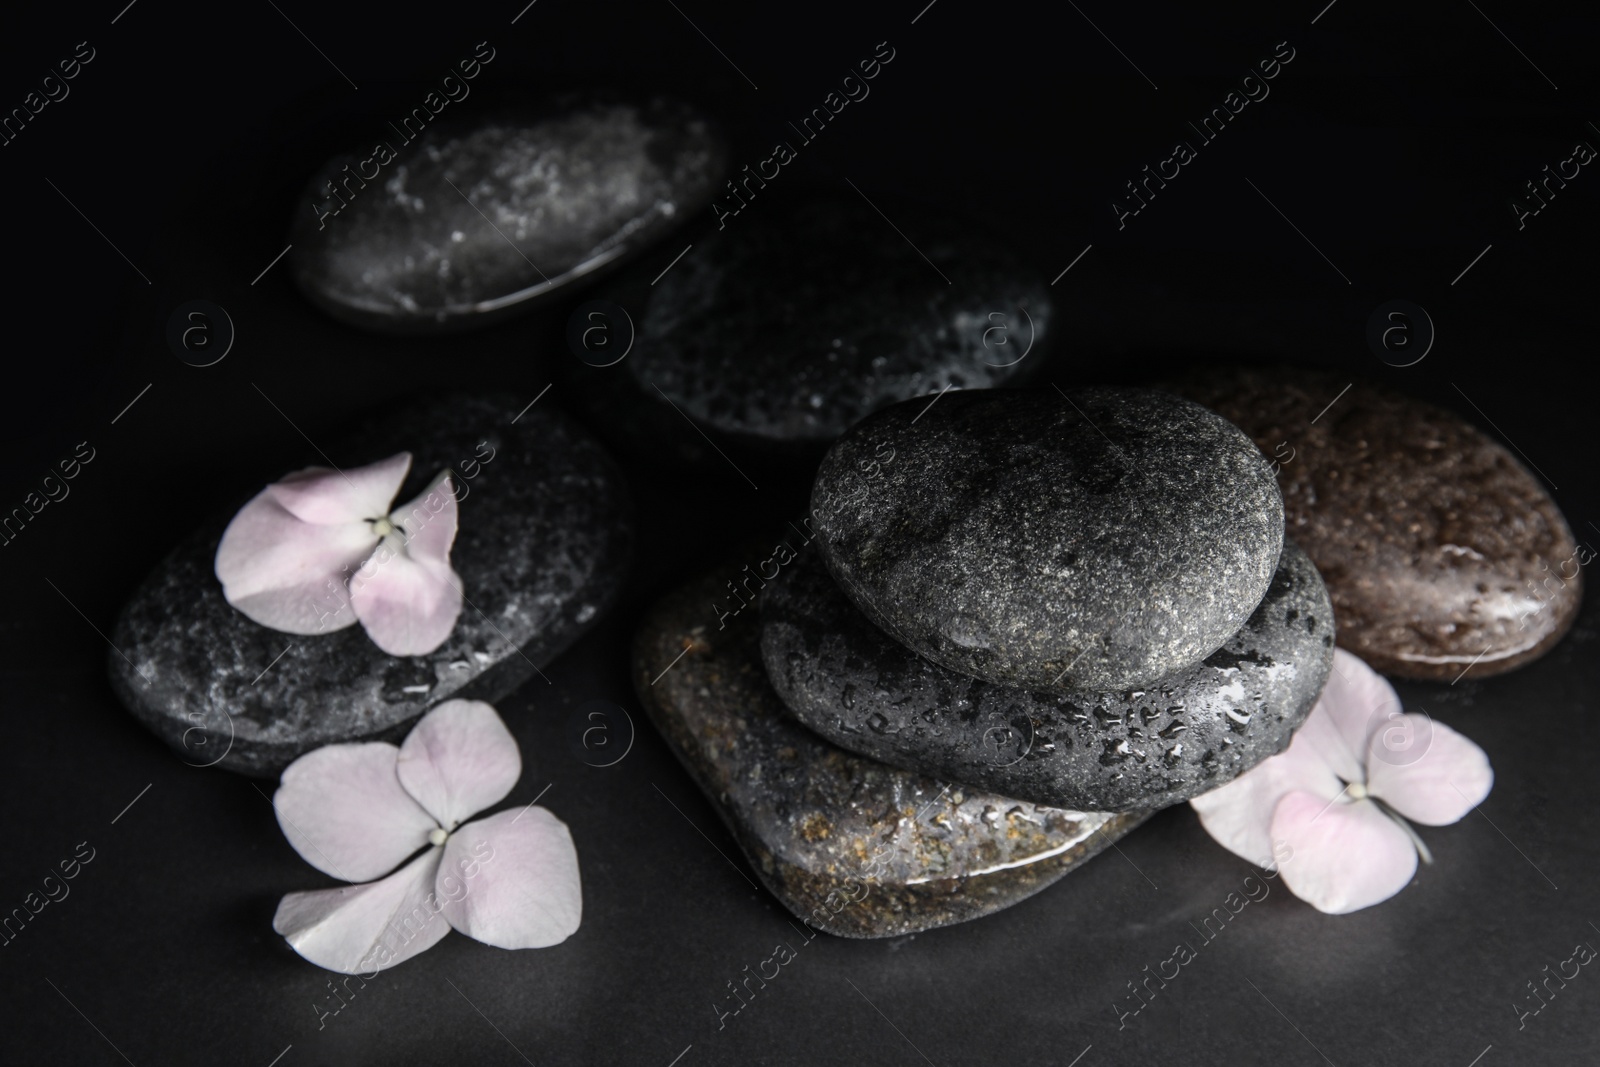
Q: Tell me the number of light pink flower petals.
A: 12